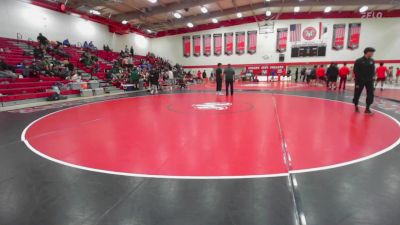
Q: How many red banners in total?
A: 10